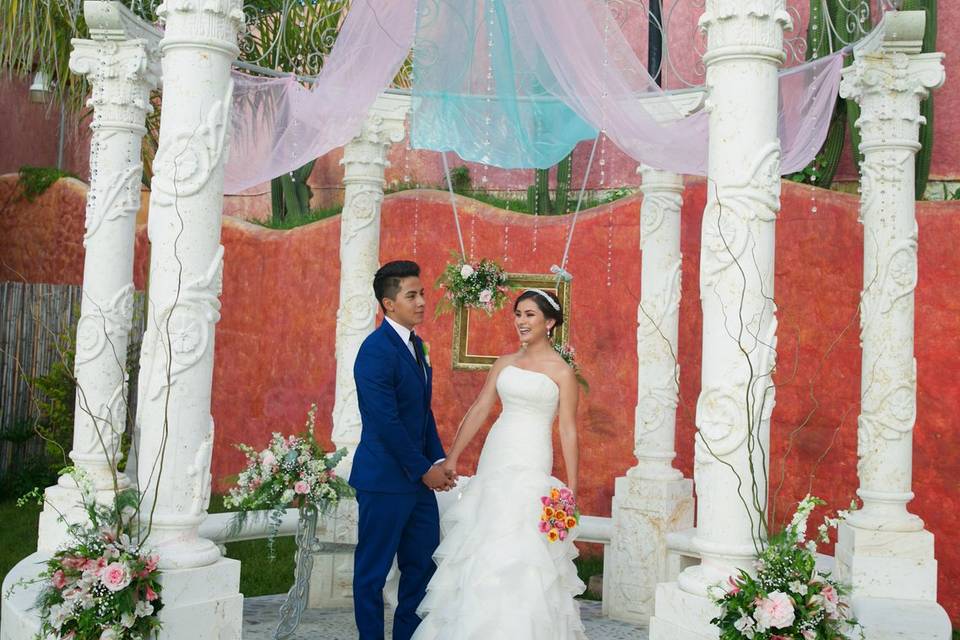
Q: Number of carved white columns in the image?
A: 6